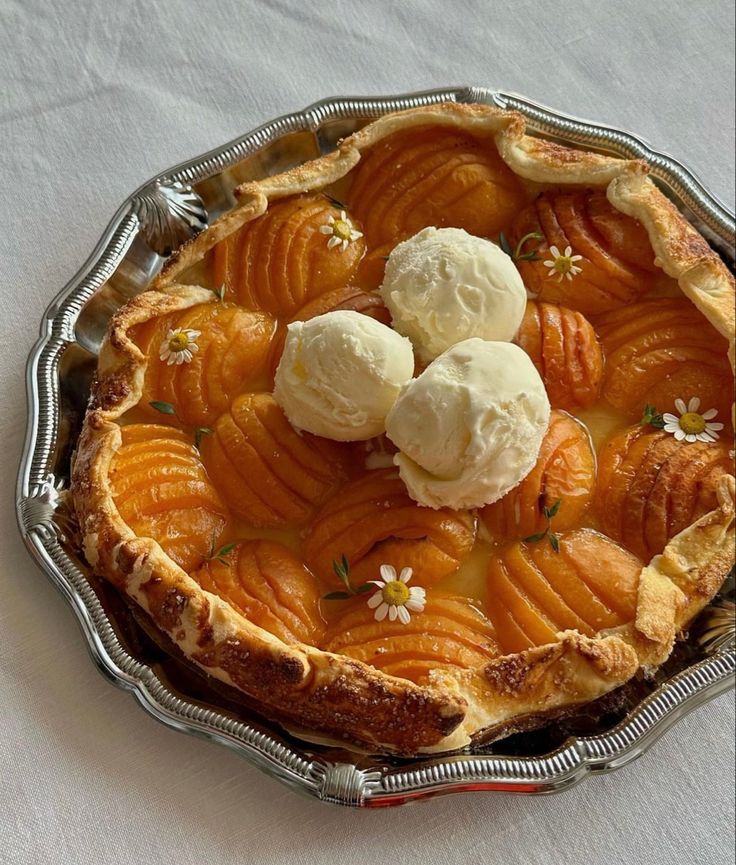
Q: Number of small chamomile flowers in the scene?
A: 5